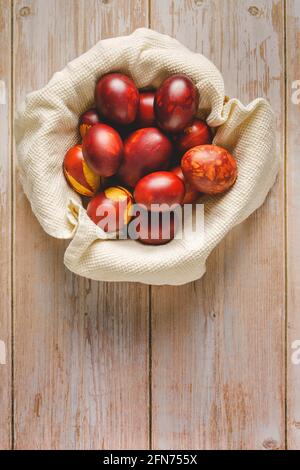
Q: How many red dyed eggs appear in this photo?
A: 13